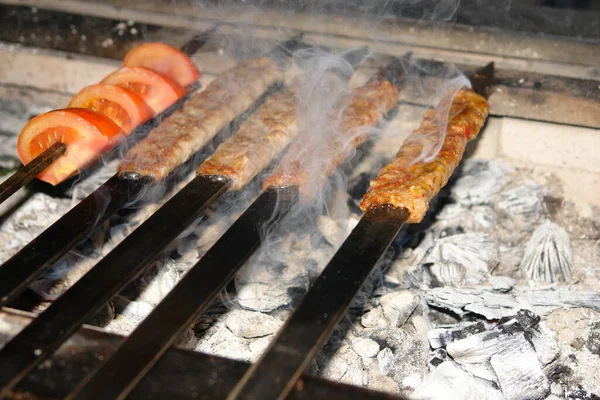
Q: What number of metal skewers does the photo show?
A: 5